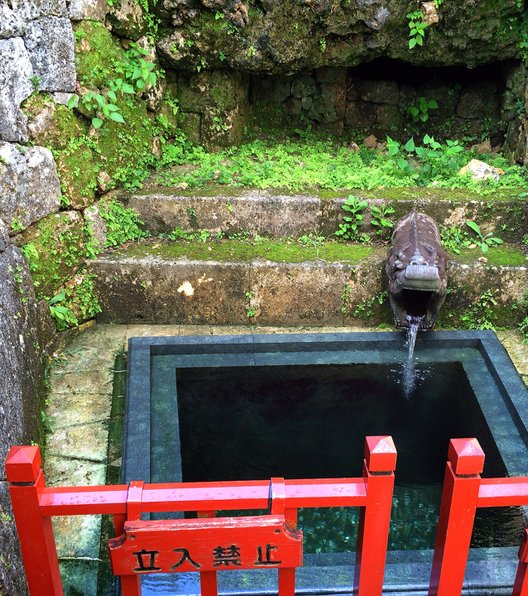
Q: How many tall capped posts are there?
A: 3